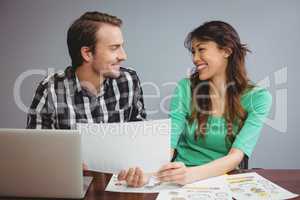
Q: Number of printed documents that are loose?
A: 3